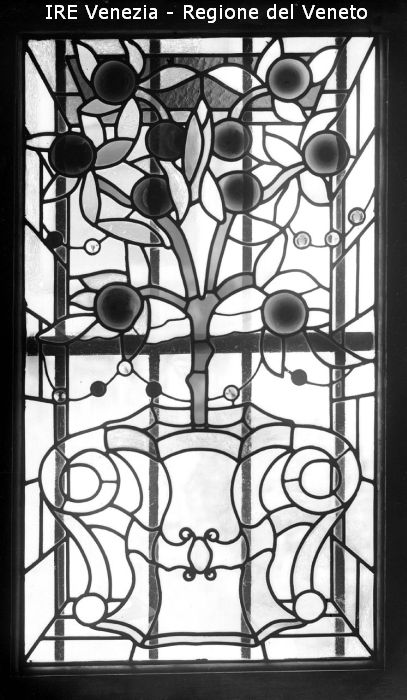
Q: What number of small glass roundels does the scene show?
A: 11